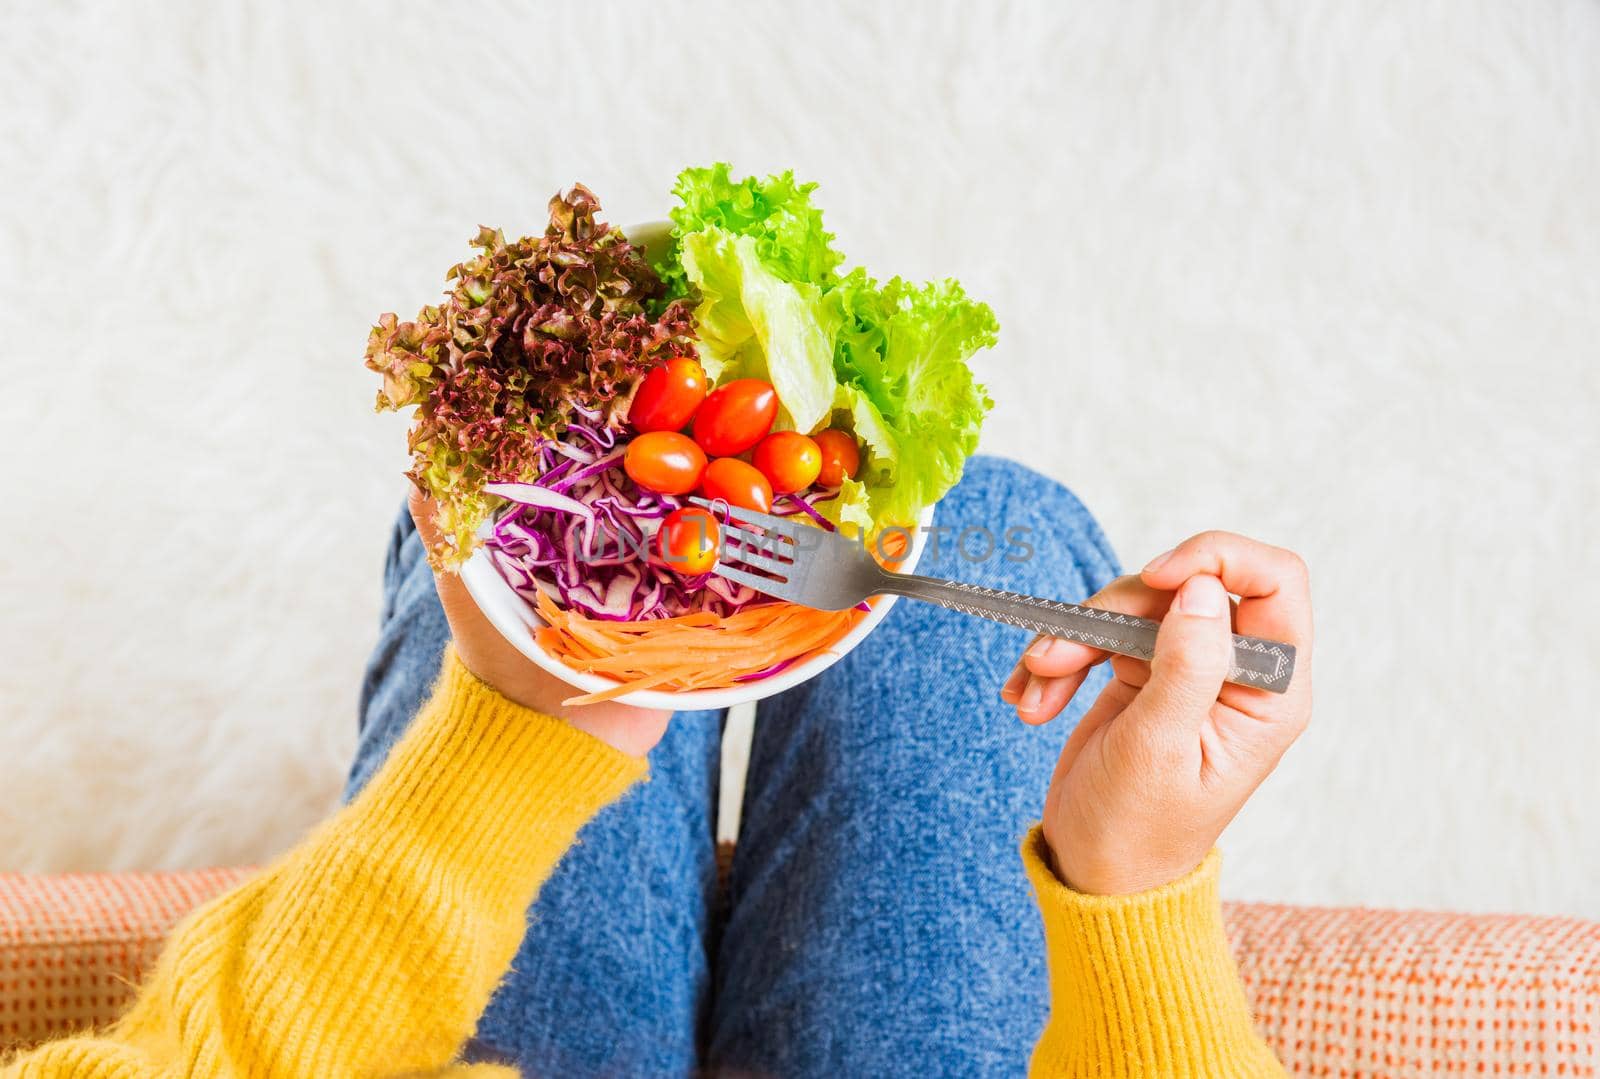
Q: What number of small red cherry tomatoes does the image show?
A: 7